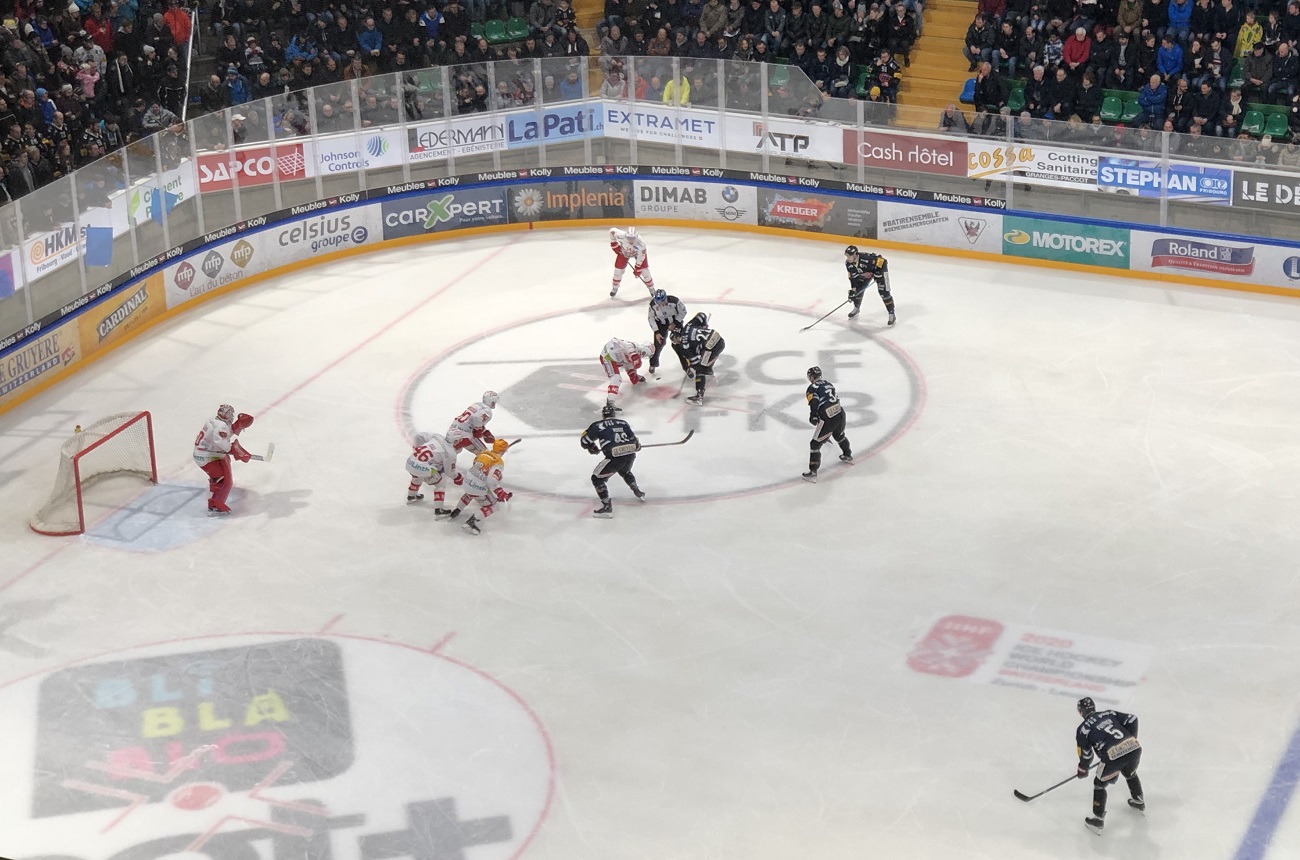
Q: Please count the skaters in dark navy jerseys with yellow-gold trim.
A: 5